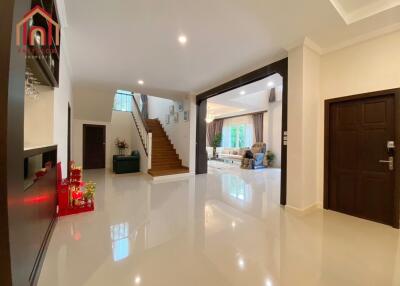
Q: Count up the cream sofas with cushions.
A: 1